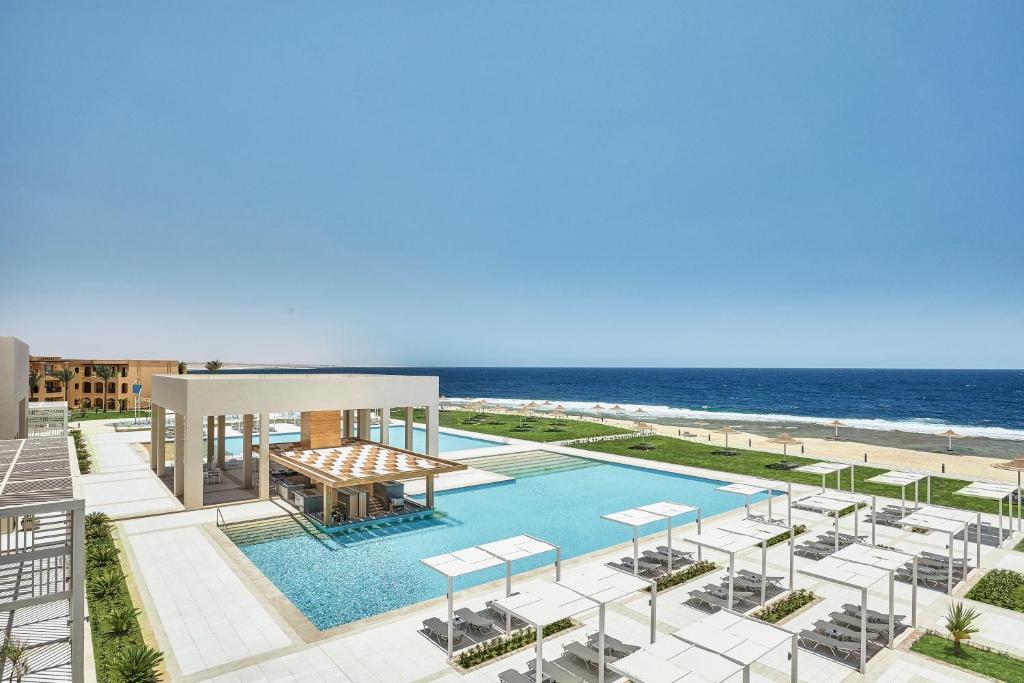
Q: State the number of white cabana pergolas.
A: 12